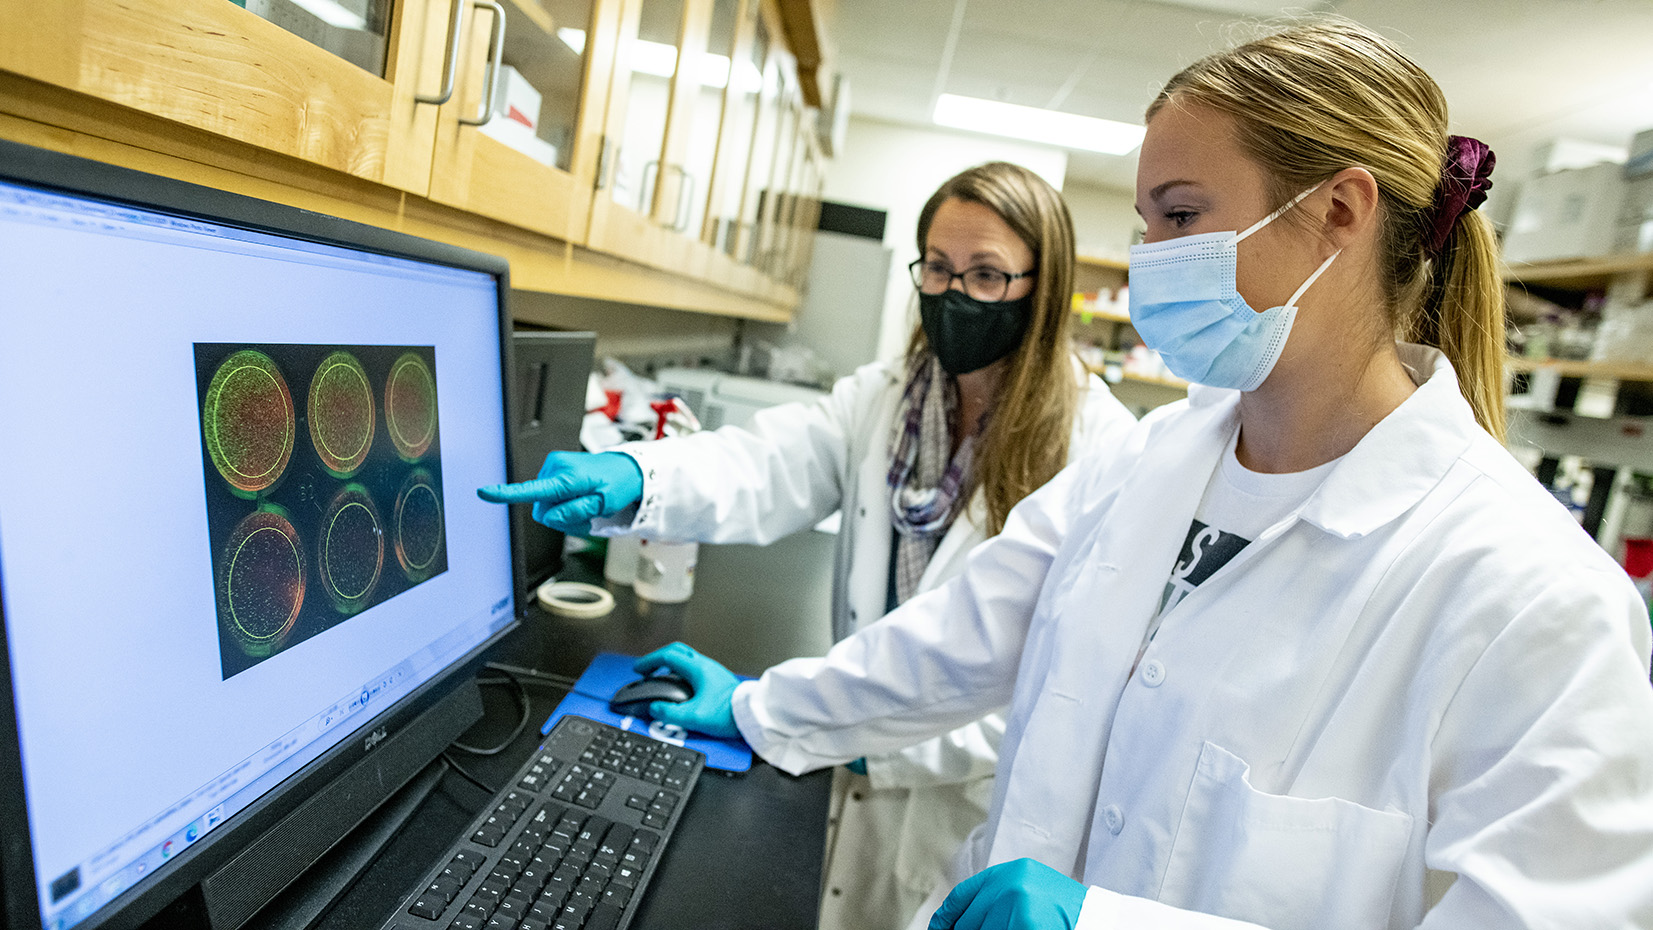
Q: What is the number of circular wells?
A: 6